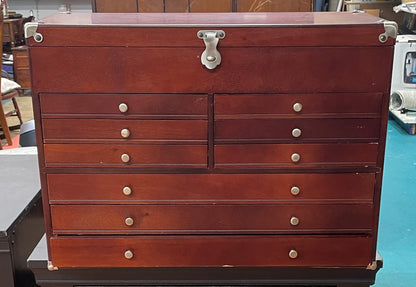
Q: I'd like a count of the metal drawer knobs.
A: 12